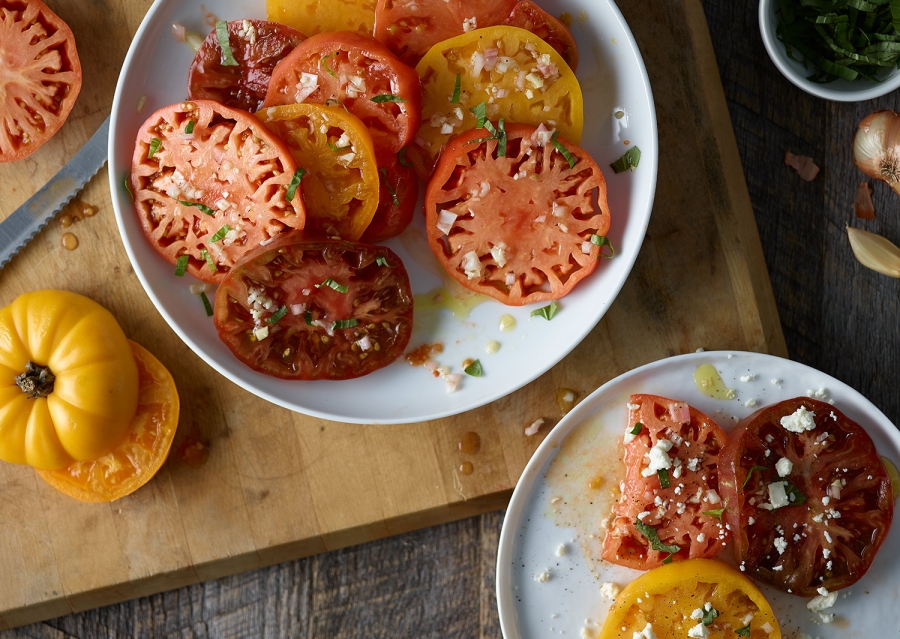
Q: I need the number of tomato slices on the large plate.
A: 11